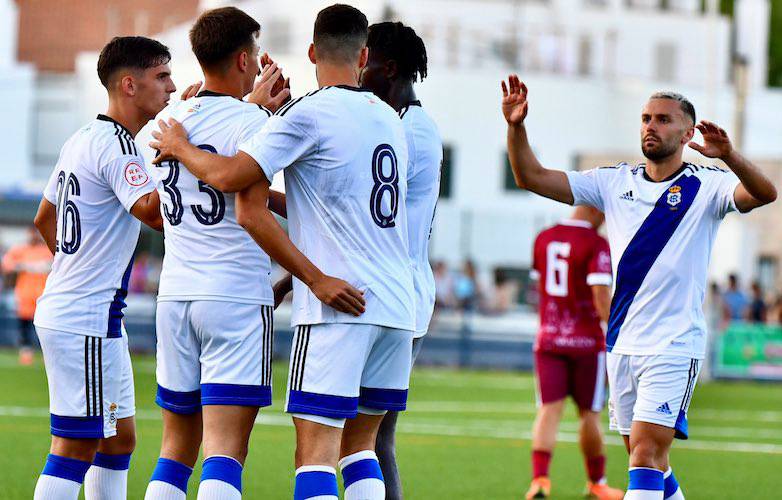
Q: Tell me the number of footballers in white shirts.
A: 5